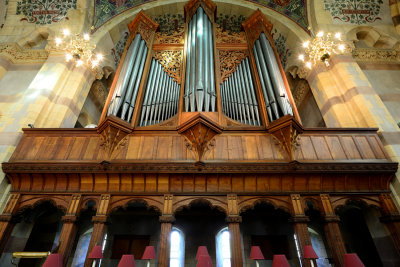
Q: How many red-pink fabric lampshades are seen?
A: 10